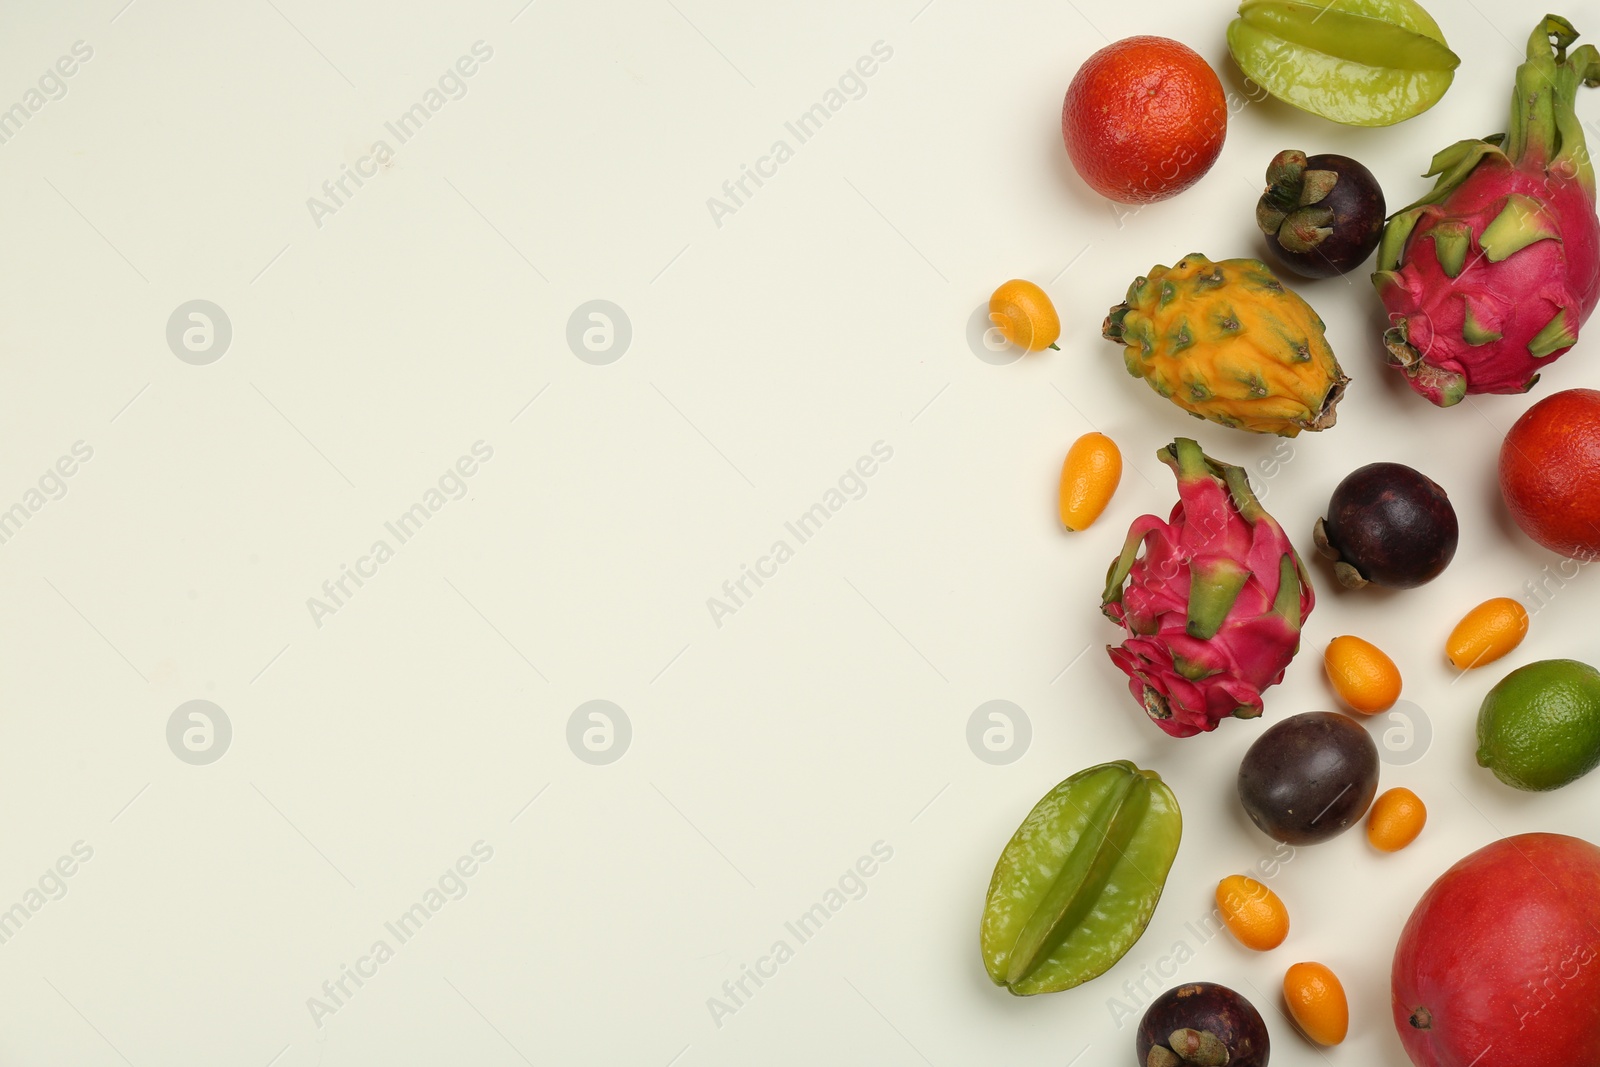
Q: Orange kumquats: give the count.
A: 7